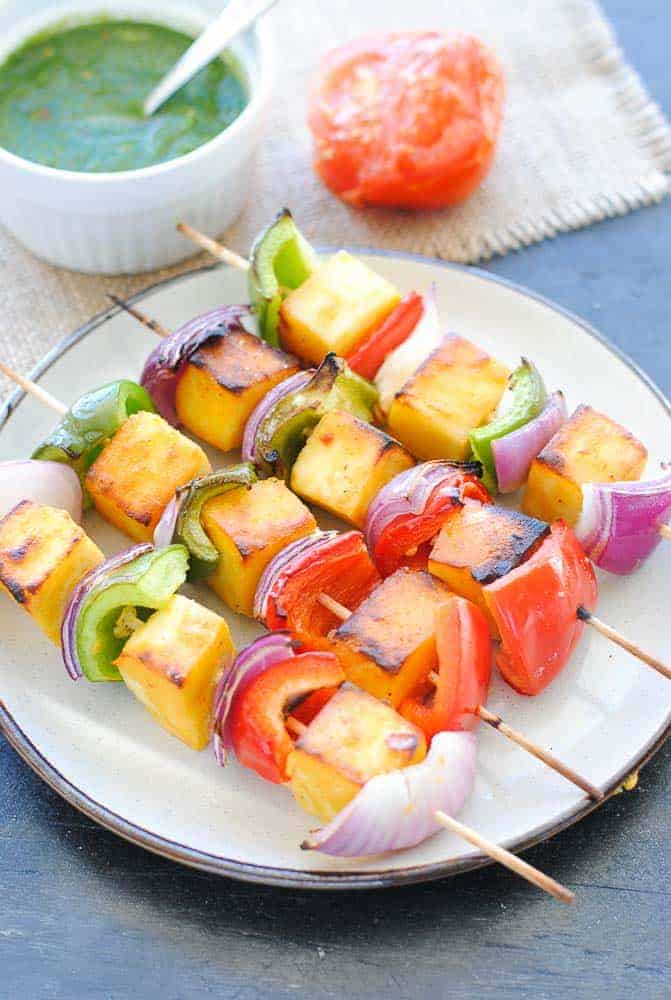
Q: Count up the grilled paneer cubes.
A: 12